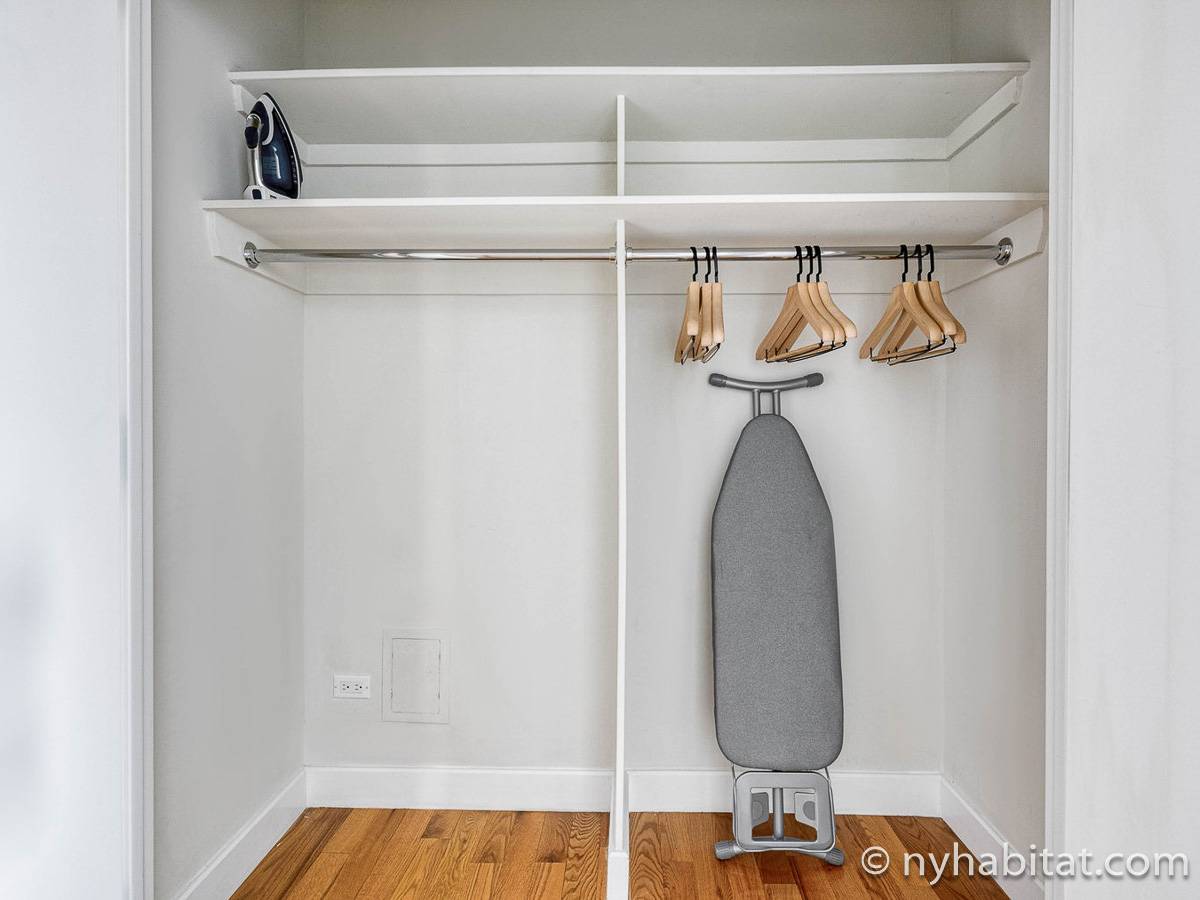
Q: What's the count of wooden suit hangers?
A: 9